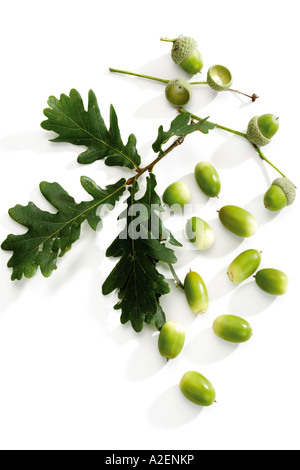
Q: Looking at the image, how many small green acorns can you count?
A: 13